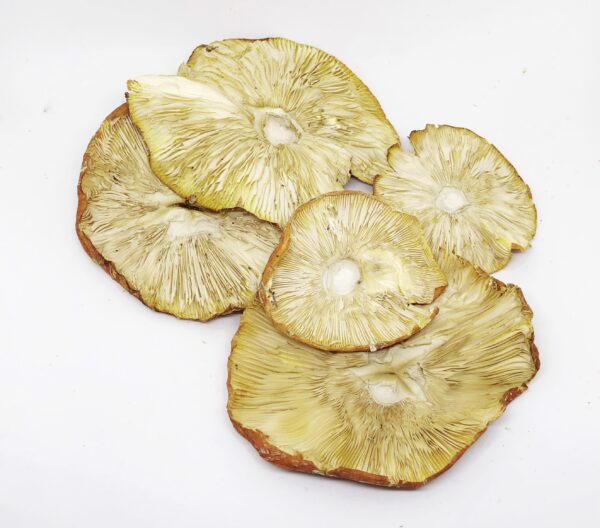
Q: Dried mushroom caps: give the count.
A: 5